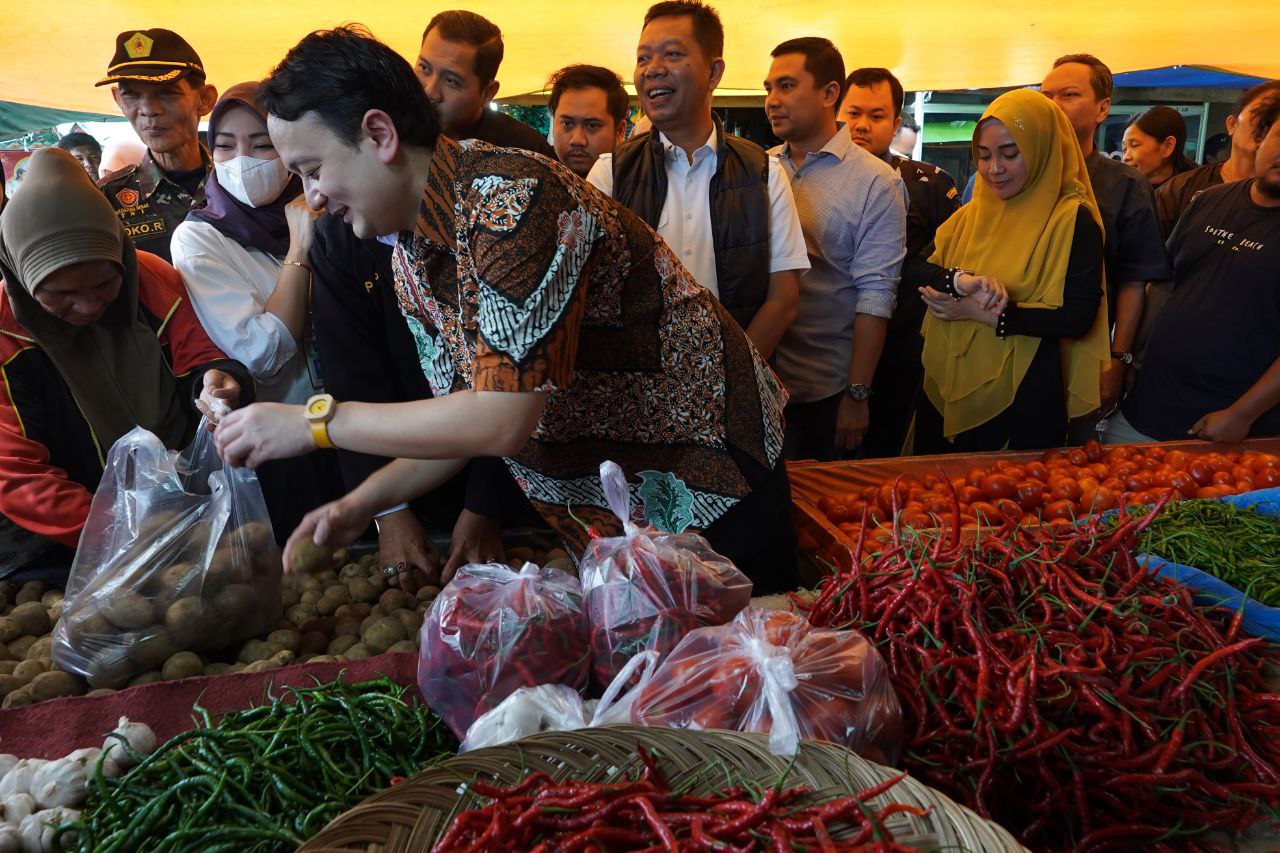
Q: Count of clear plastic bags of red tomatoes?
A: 1